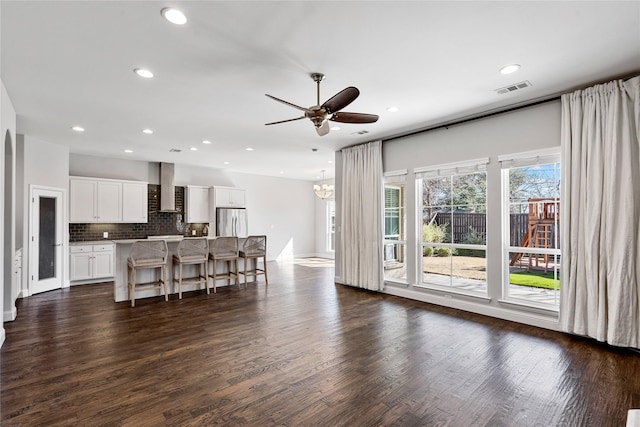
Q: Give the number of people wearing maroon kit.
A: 0